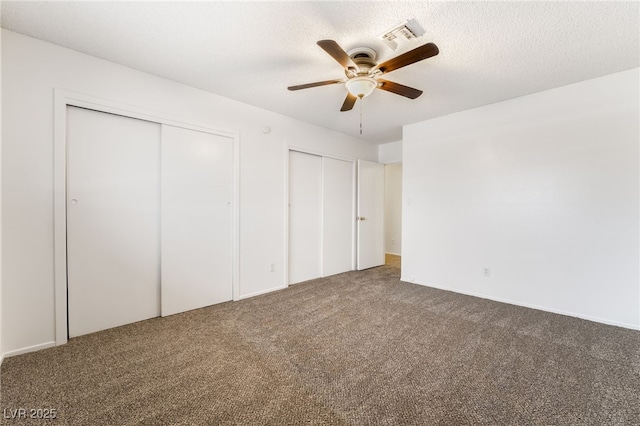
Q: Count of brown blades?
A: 5